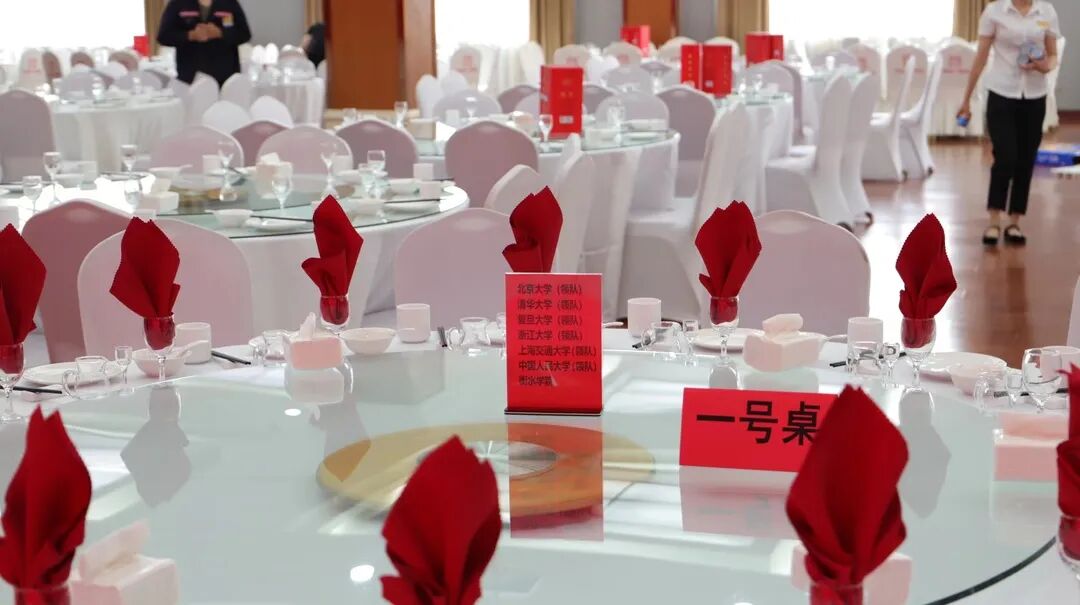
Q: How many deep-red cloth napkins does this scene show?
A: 10